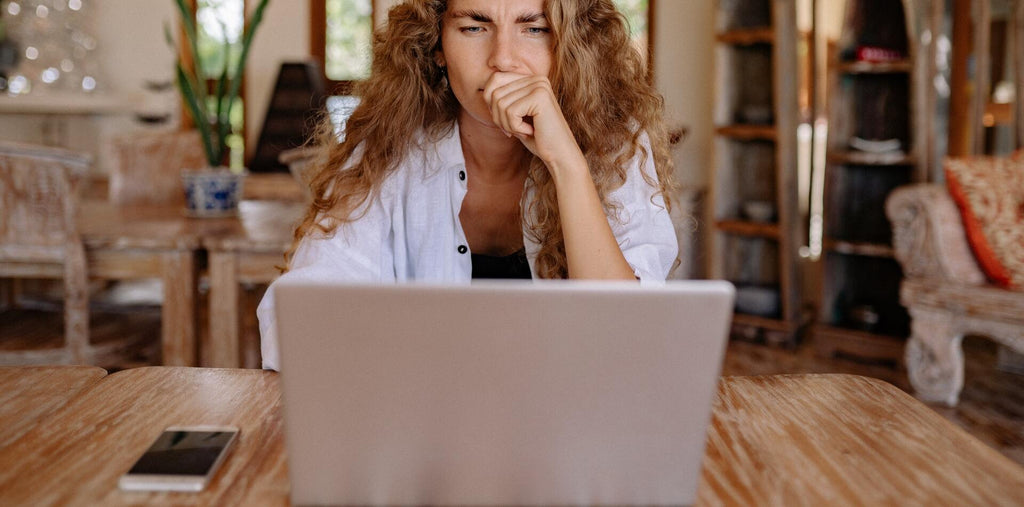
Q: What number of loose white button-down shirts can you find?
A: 1